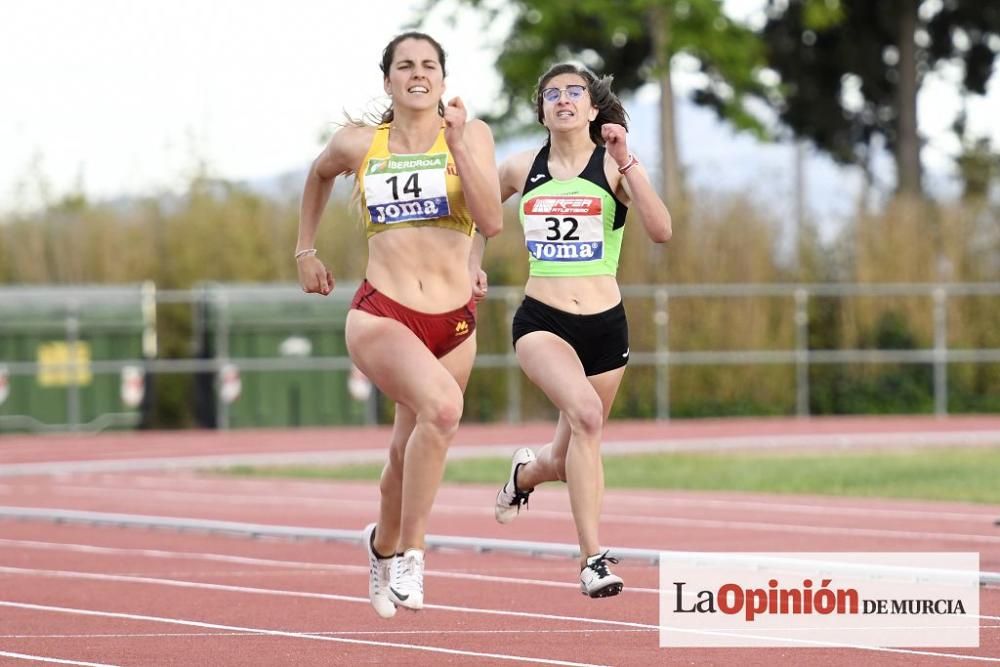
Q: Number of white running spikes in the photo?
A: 4